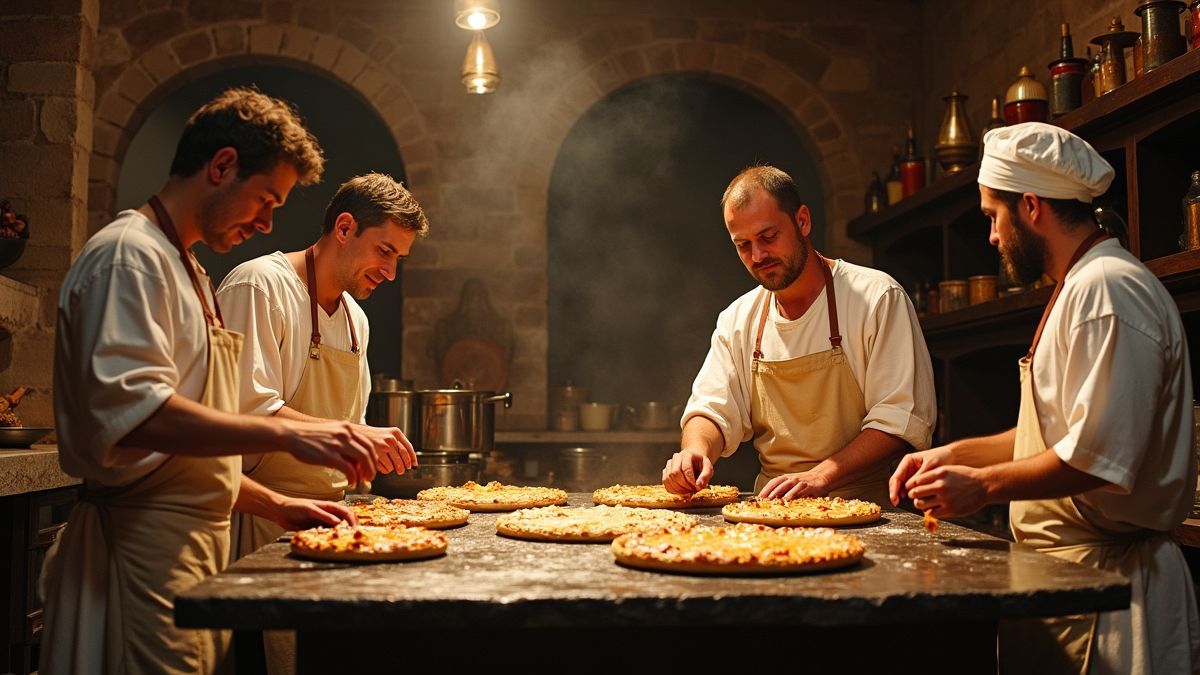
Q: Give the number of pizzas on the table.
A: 7